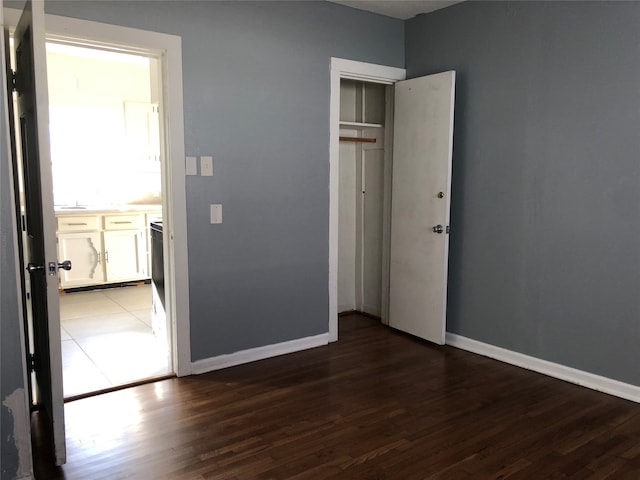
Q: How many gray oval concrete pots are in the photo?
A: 0